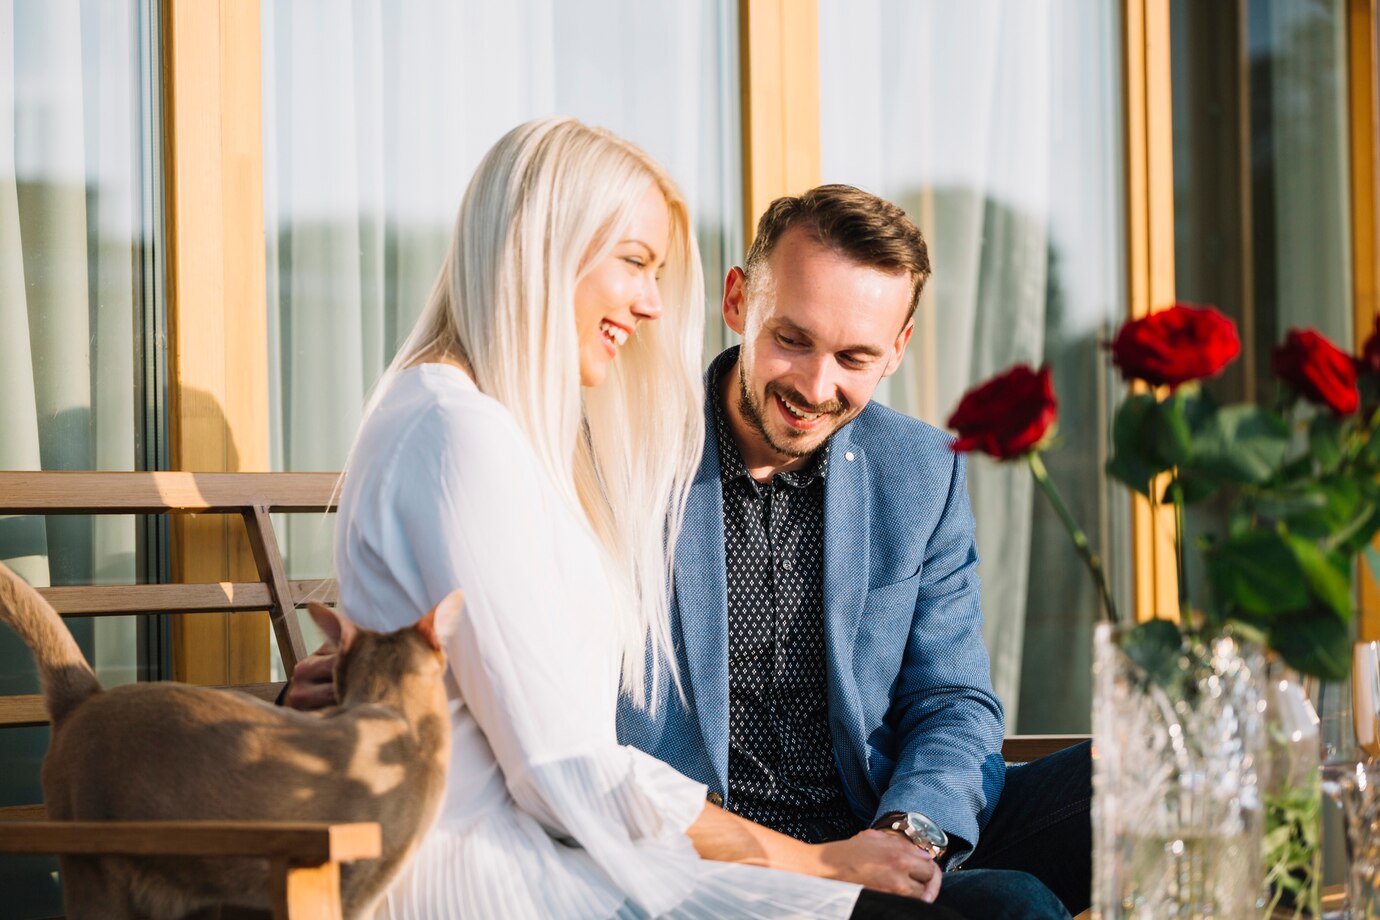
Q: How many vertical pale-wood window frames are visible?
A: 4